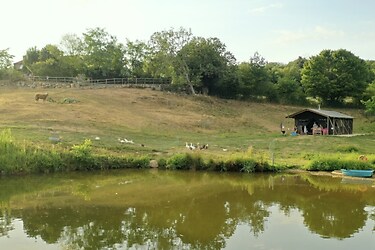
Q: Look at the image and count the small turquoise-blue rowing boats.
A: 1